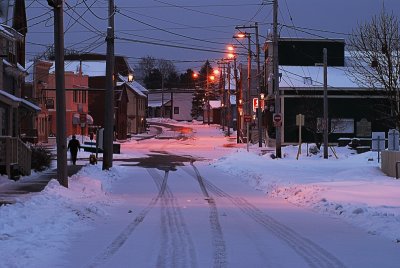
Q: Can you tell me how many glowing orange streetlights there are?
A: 6